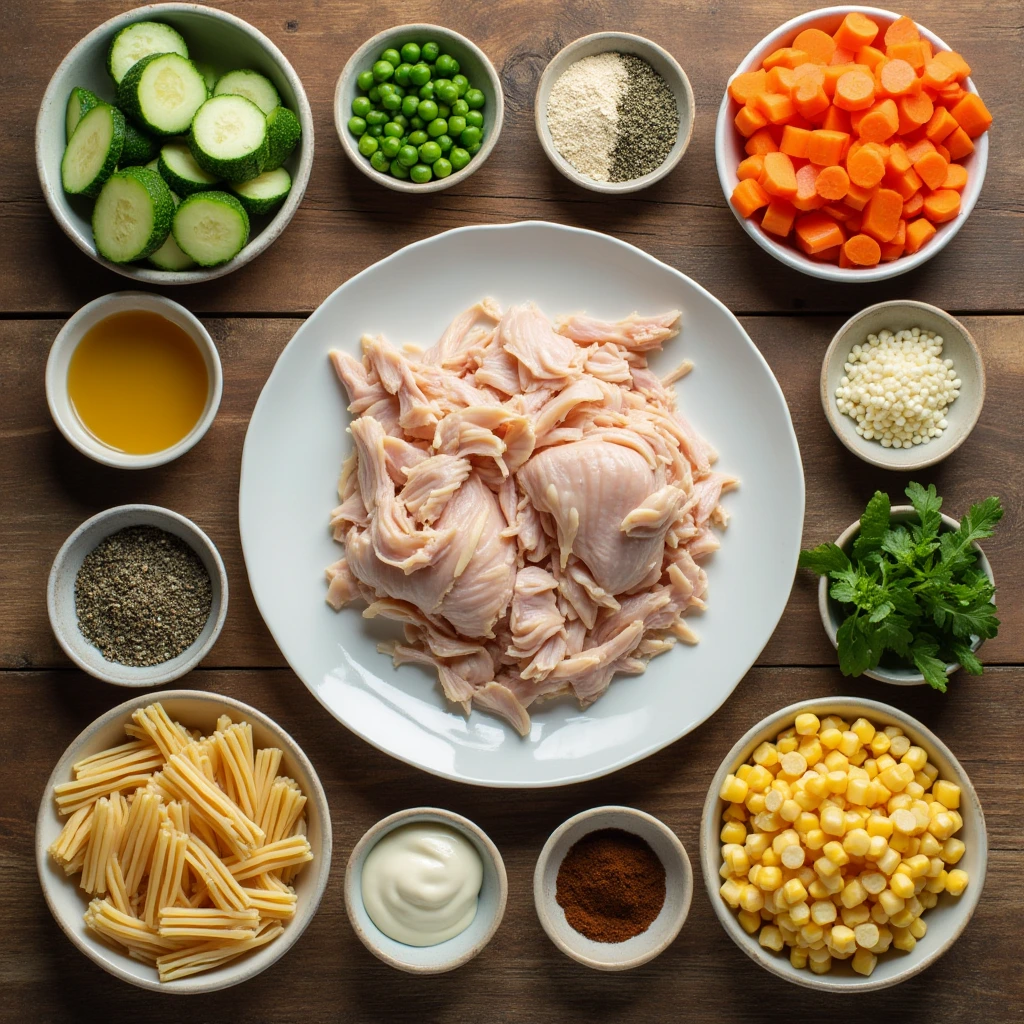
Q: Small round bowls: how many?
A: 8